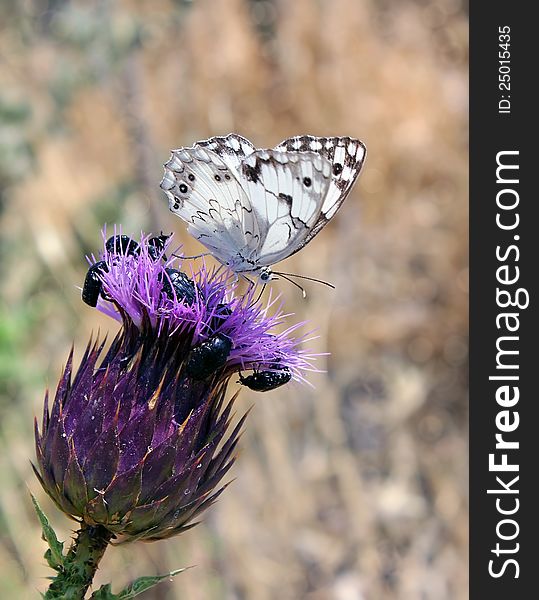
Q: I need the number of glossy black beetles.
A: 7